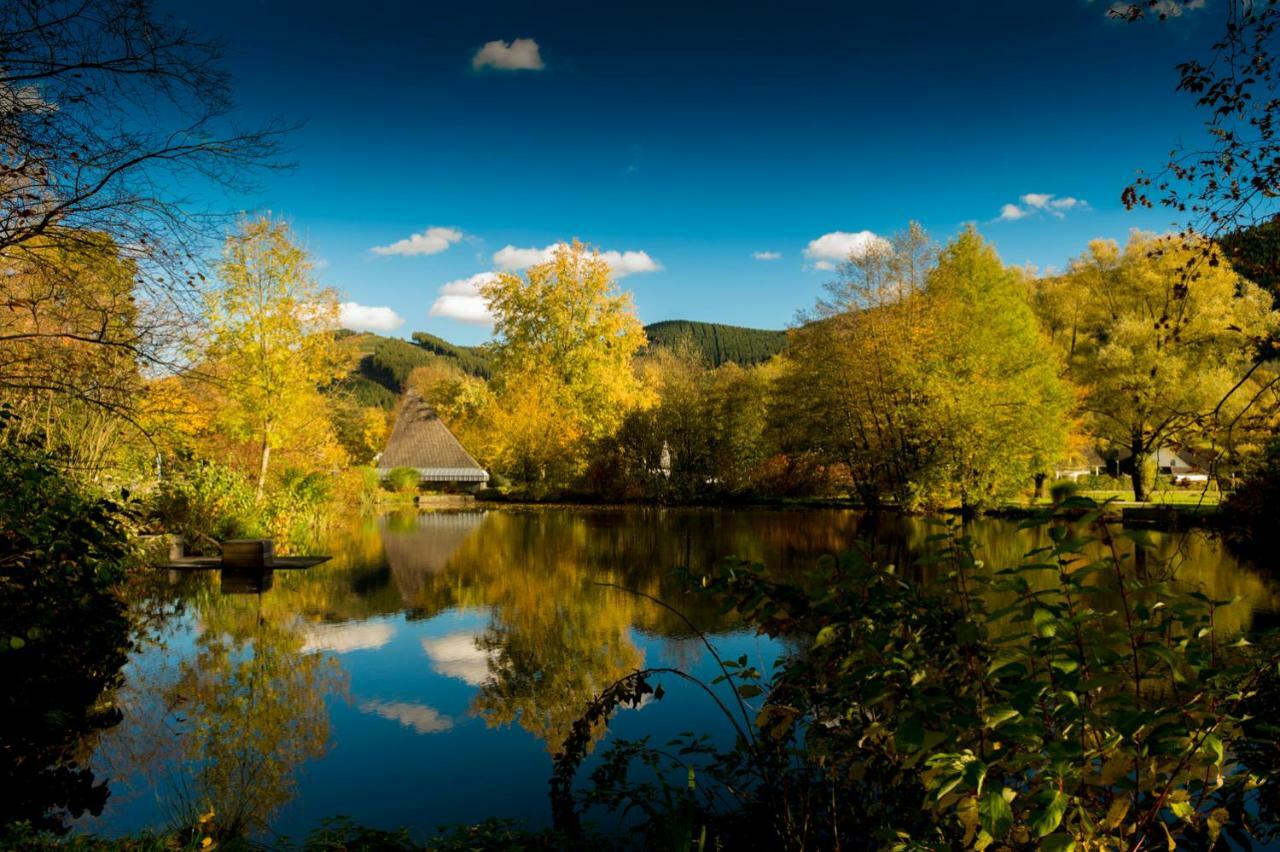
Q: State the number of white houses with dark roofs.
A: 2